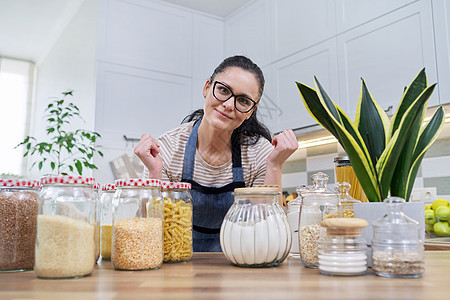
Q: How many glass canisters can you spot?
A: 13